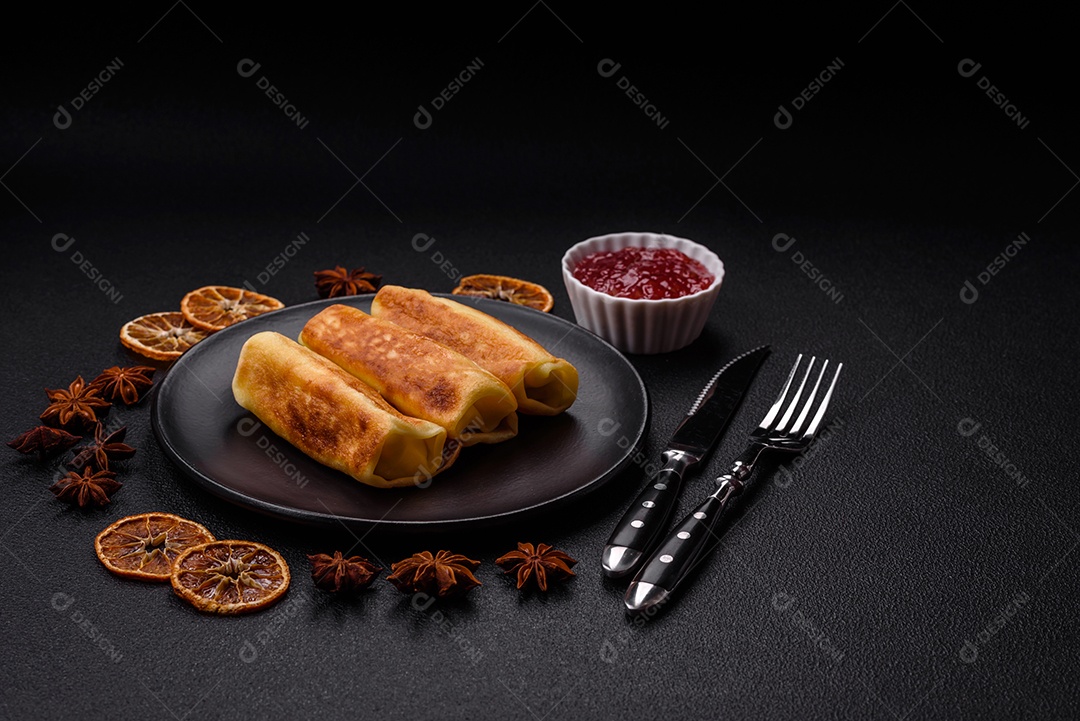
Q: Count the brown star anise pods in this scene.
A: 9